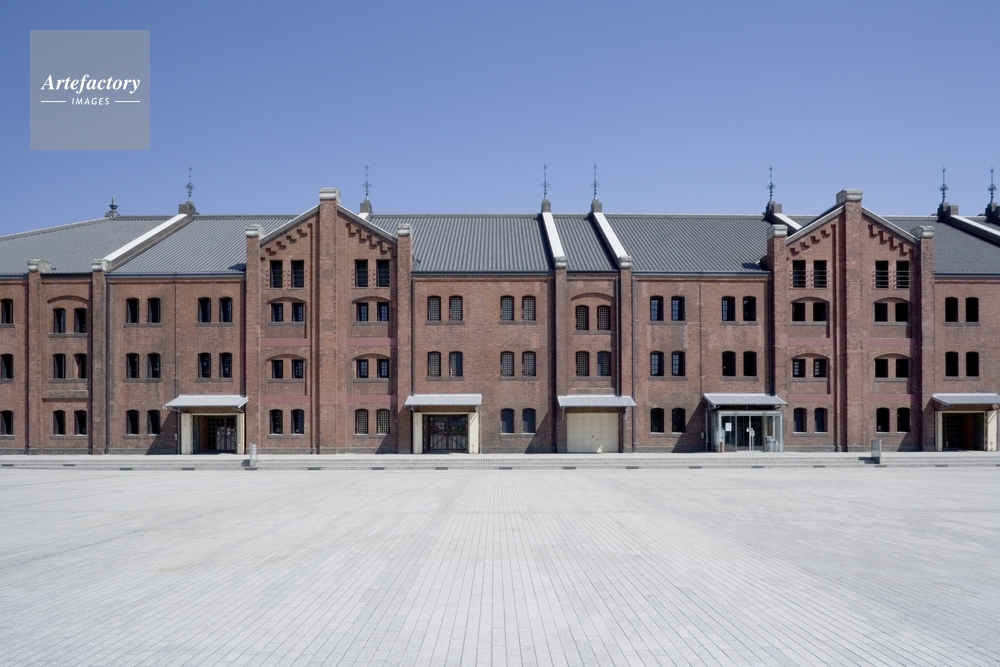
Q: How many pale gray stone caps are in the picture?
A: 10